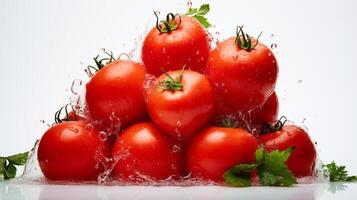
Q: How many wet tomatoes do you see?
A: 9